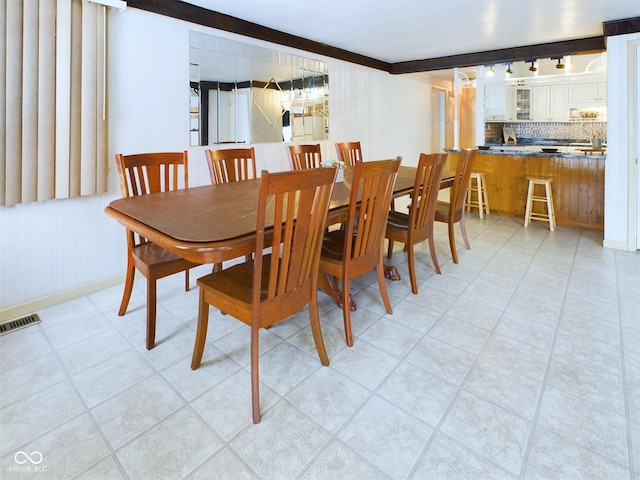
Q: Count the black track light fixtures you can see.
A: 4